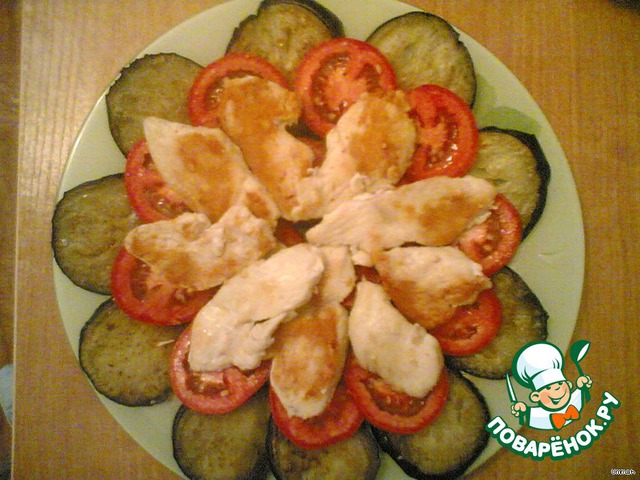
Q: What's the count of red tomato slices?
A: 10